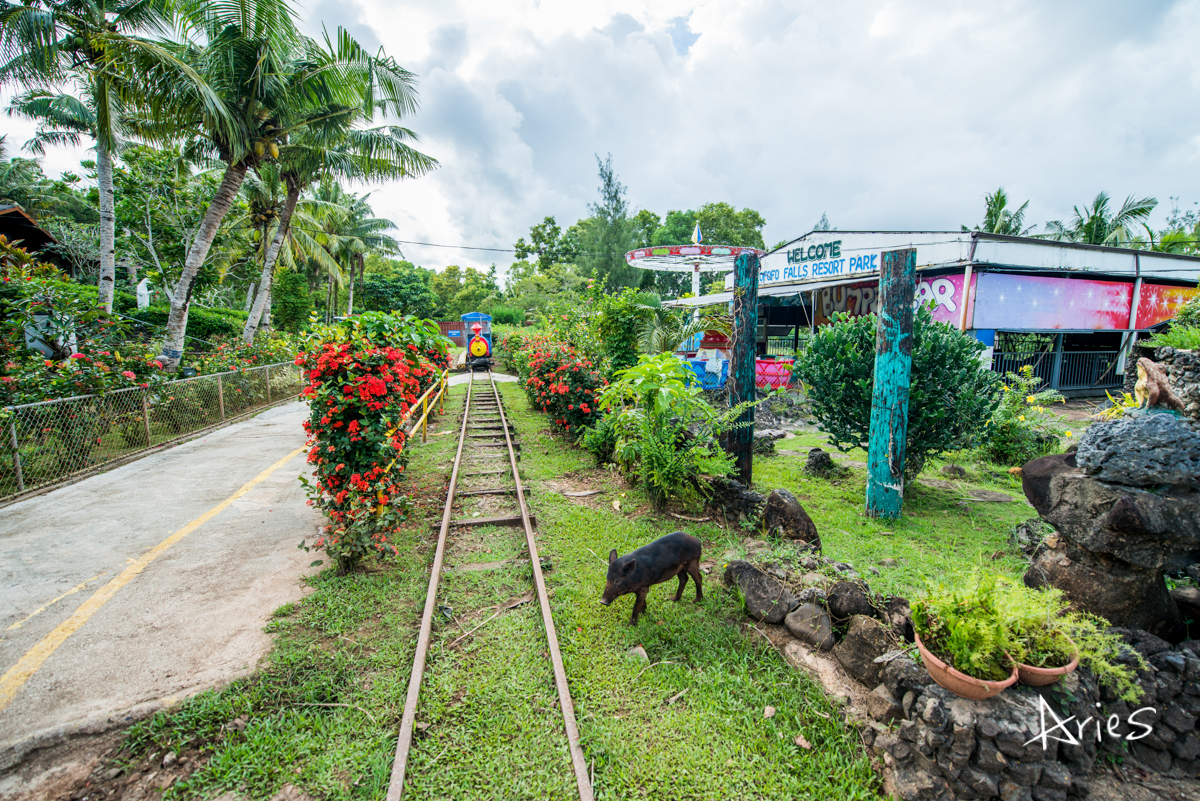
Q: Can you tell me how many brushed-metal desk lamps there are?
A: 0